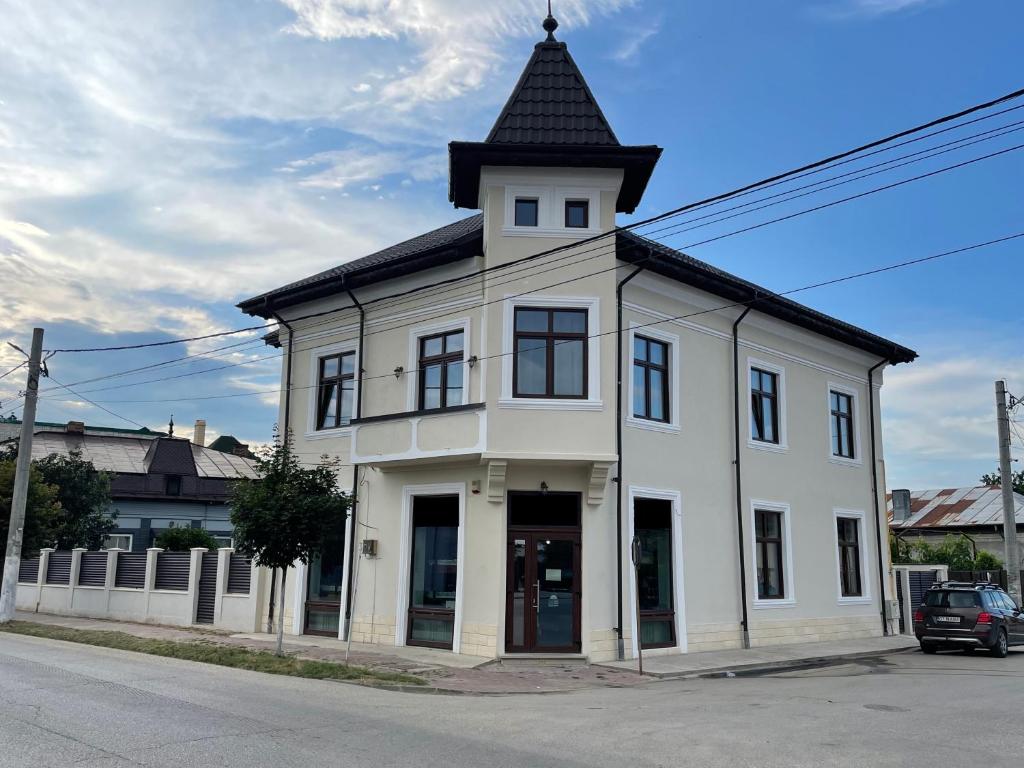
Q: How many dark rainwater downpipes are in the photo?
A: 5